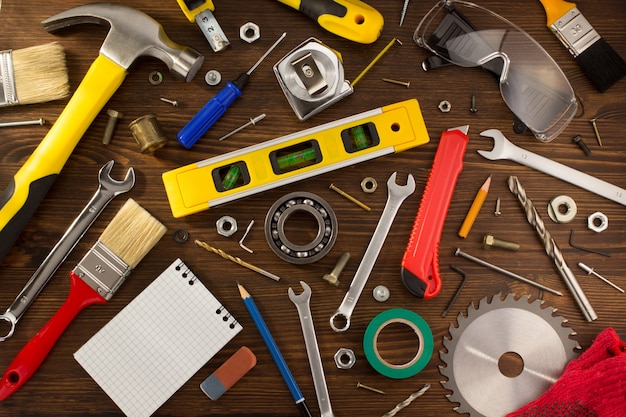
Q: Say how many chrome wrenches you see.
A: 4